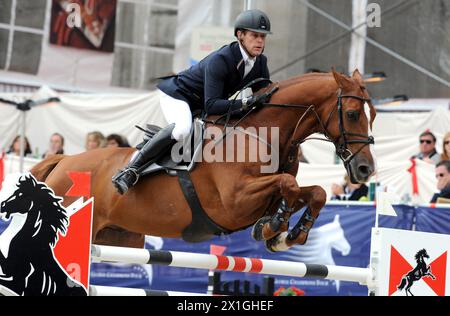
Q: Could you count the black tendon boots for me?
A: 2